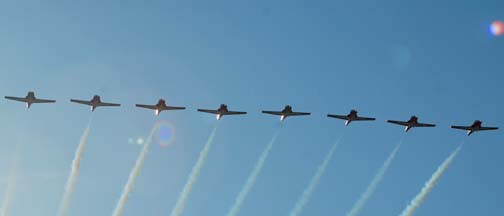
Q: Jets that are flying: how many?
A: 8